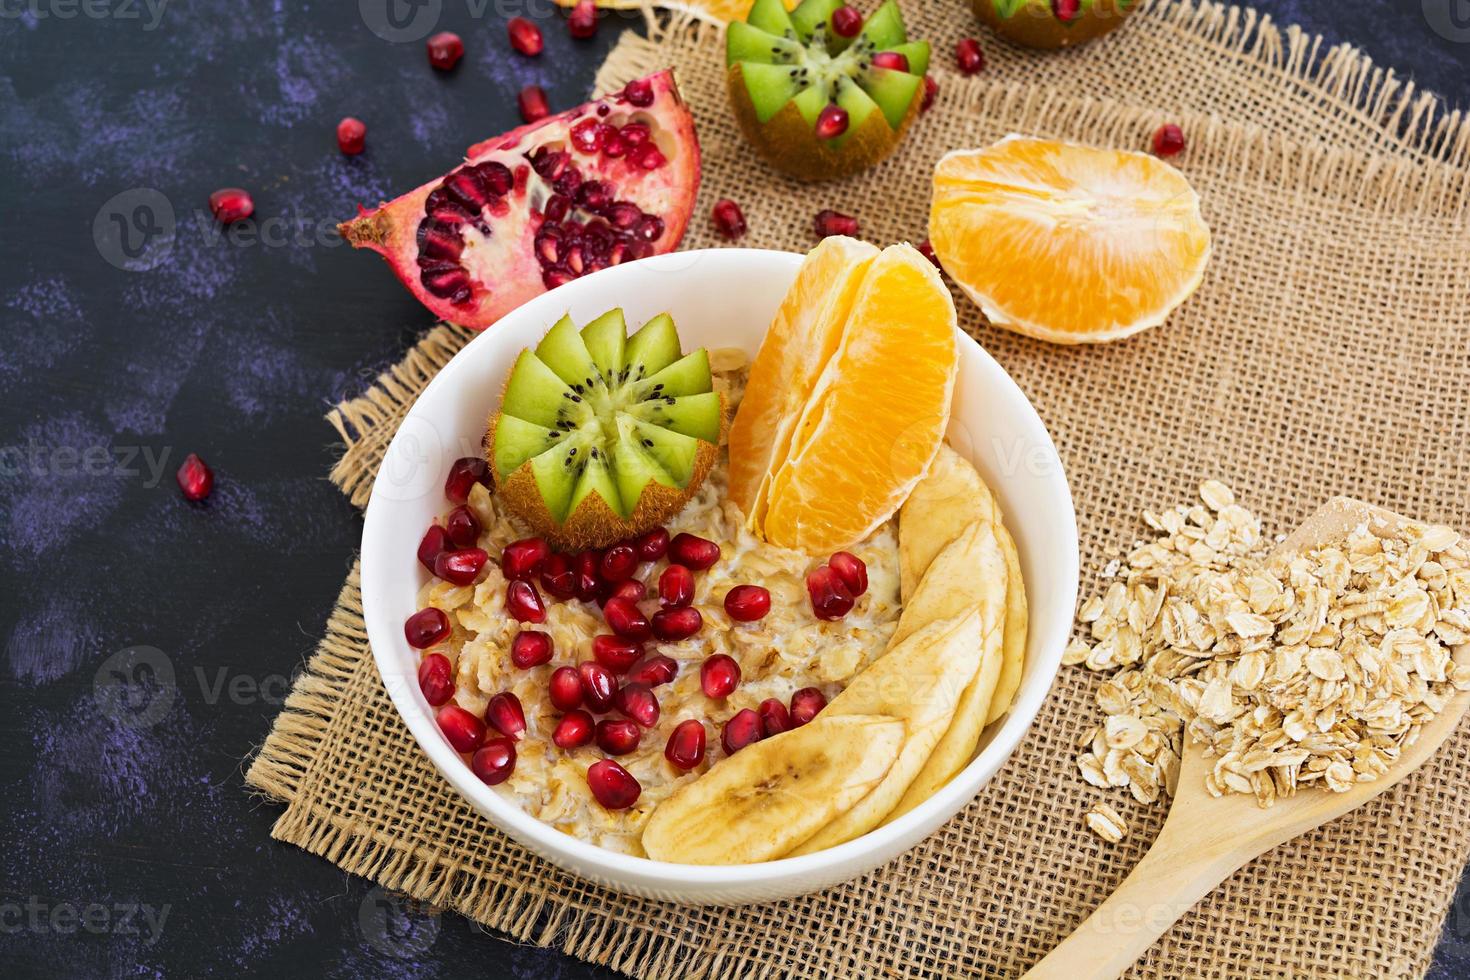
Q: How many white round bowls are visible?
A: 1